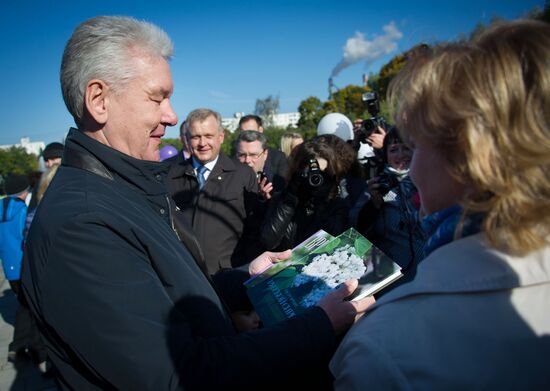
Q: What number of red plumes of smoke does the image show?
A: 0